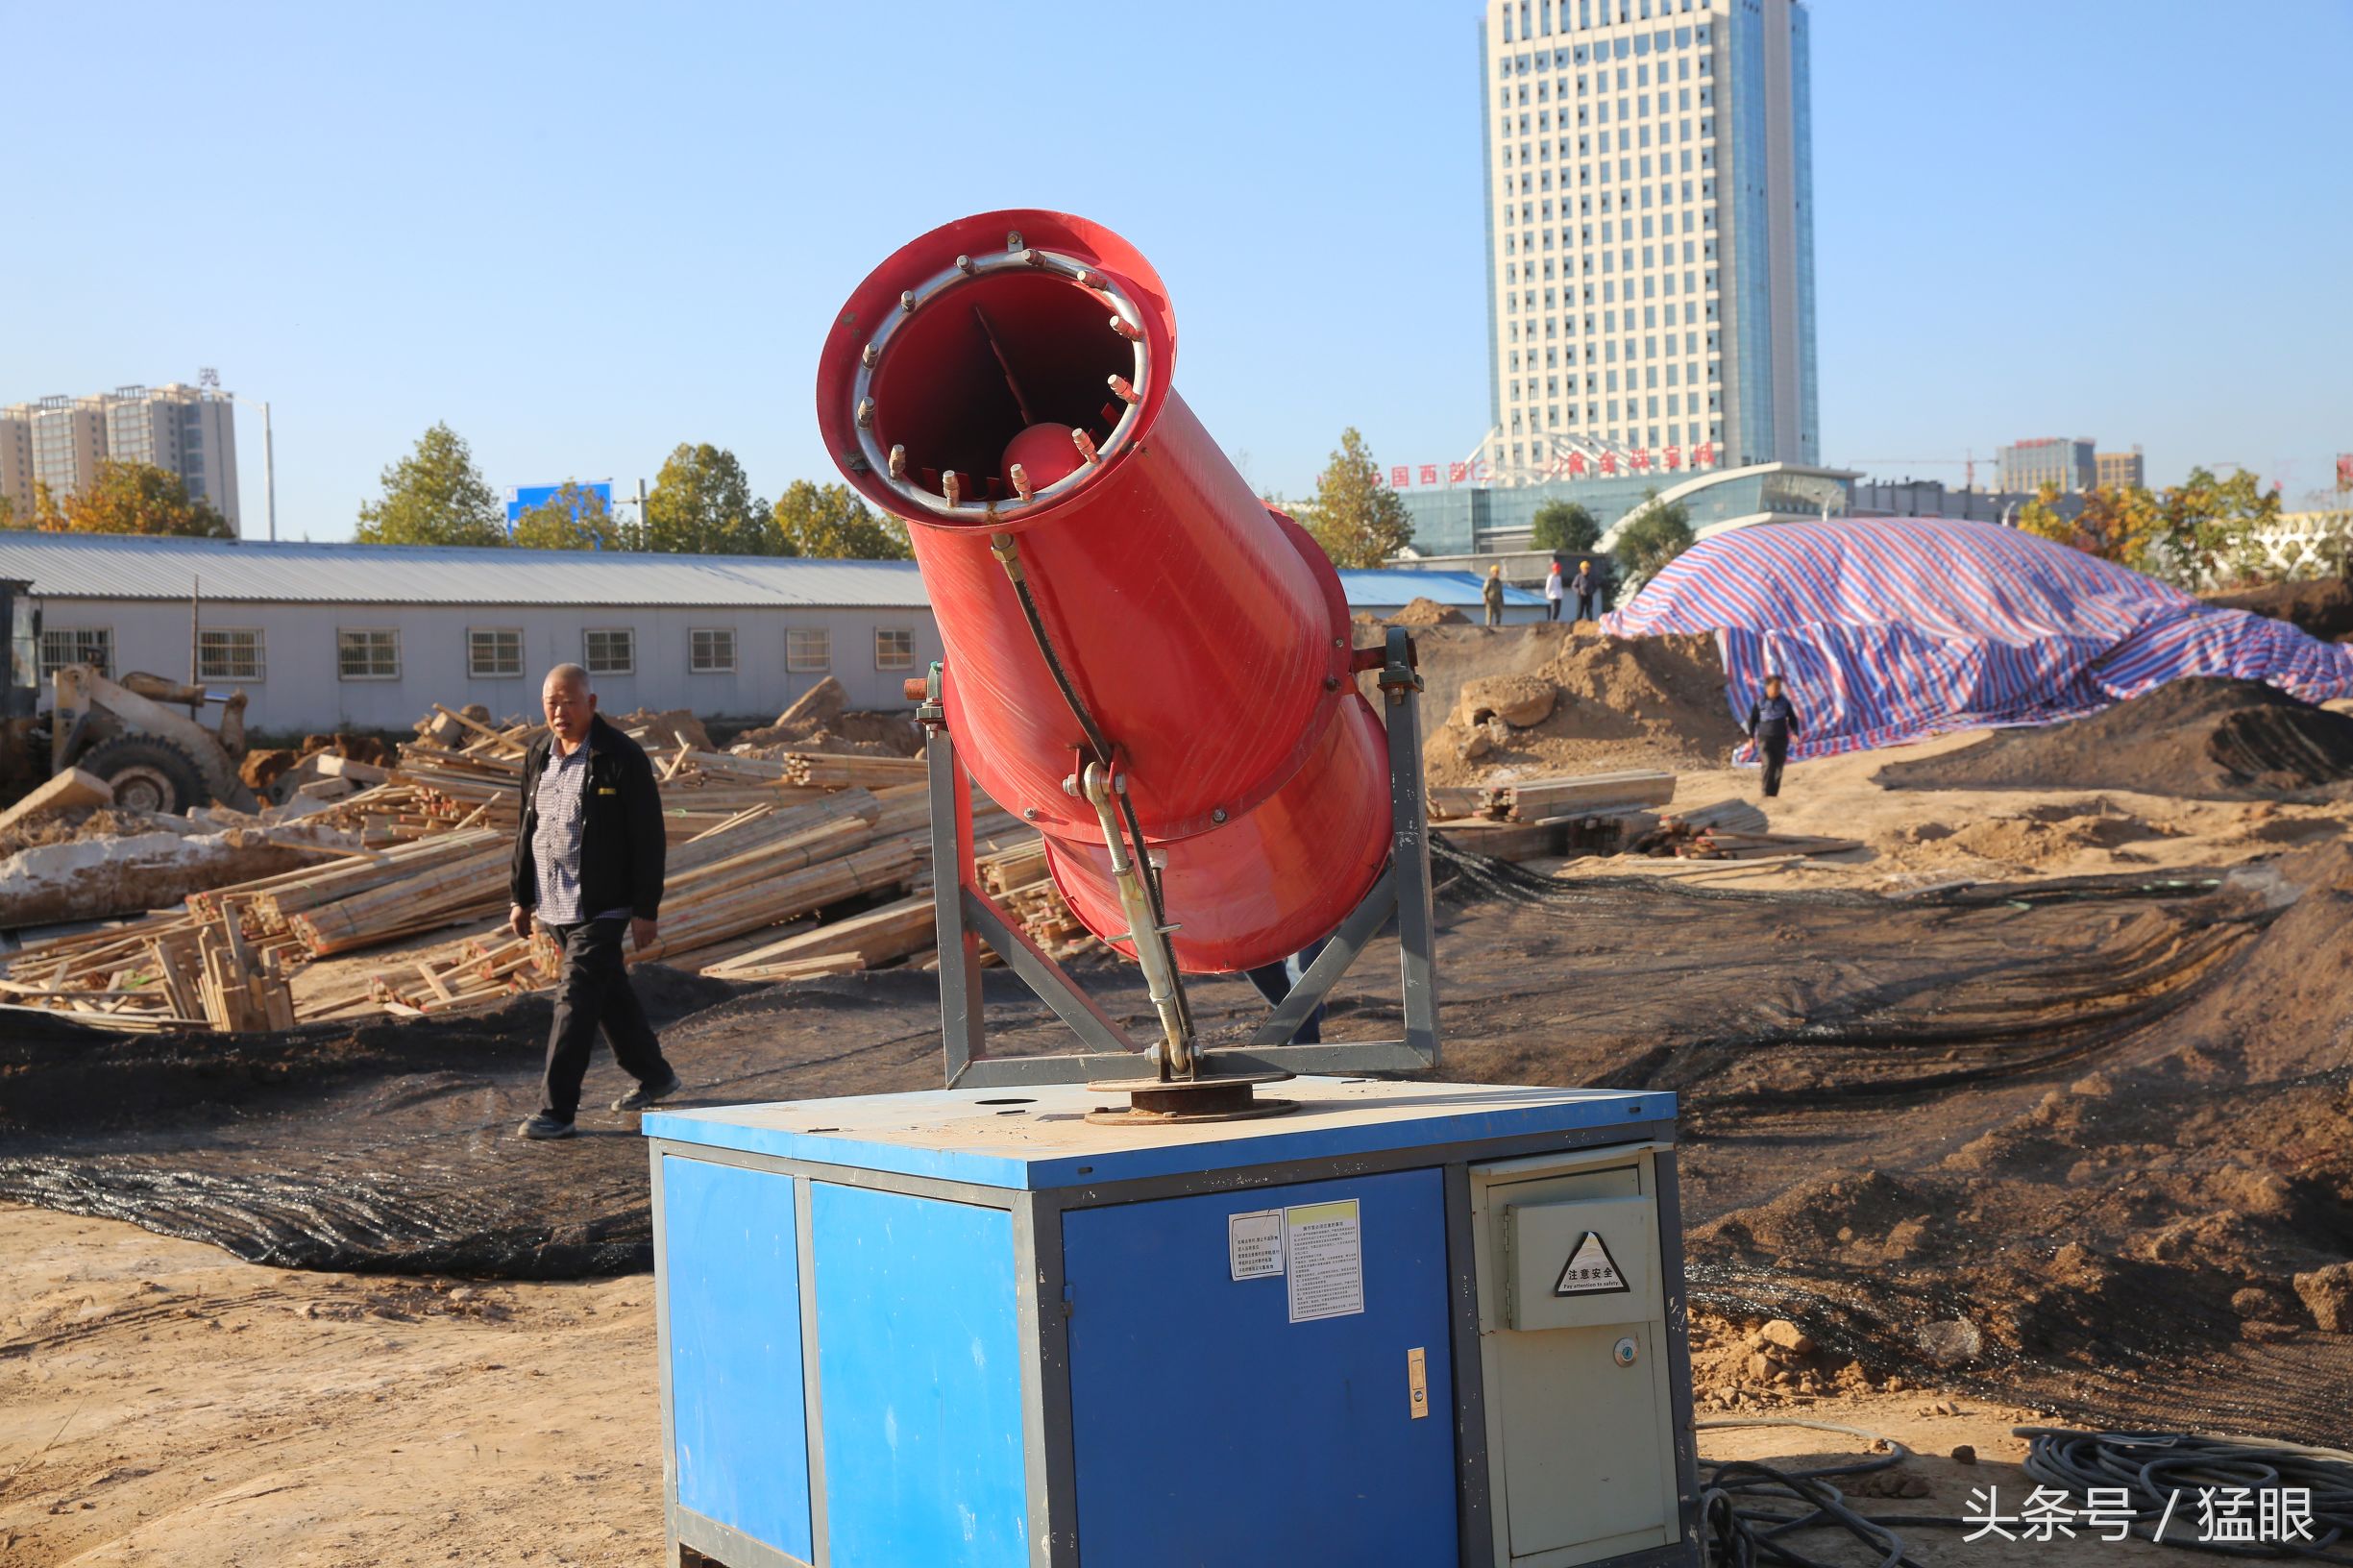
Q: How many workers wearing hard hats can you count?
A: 3